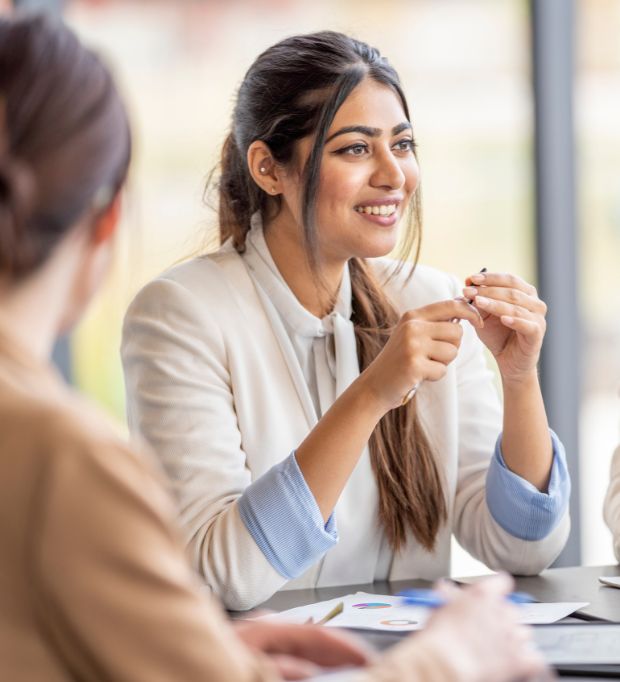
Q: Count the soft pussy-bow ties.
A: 1